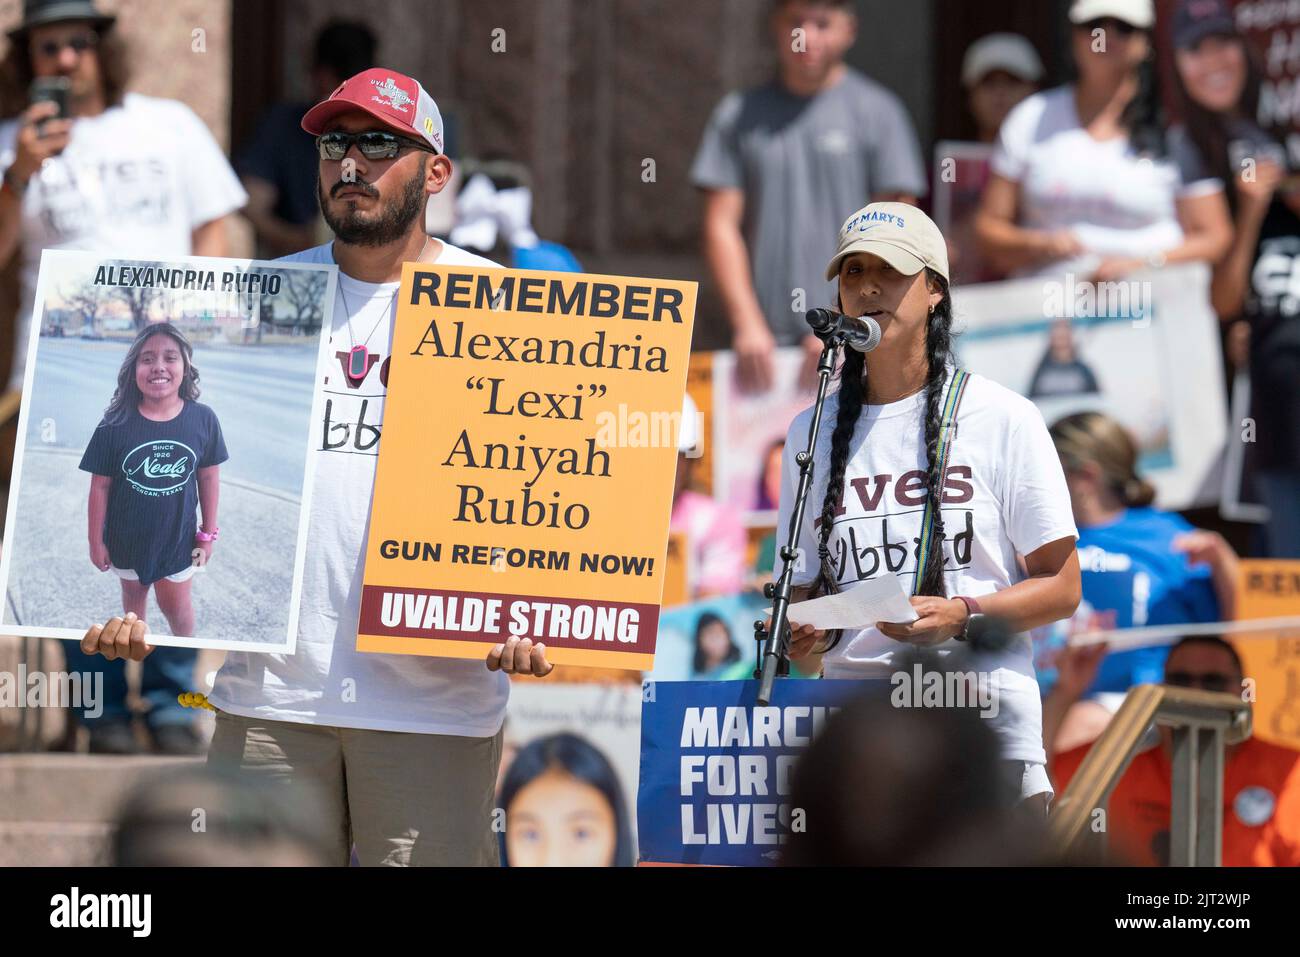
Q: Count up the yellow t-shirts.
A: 0